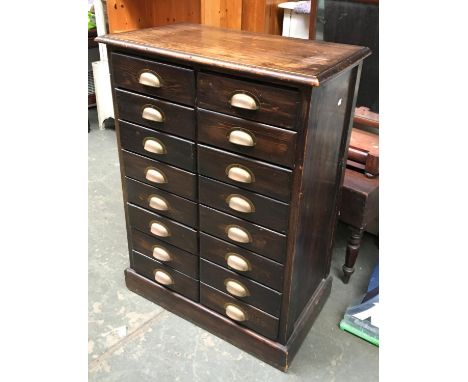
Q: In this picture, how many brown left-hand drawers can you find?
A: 8